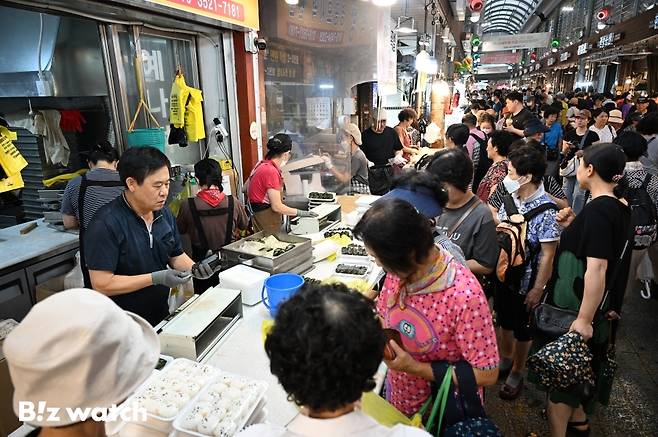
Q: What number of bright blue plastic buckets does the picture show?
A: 1